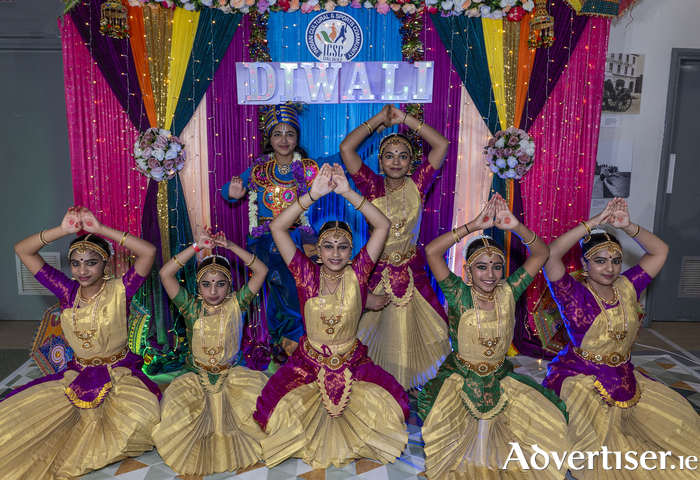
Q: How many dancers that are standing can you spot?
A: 2